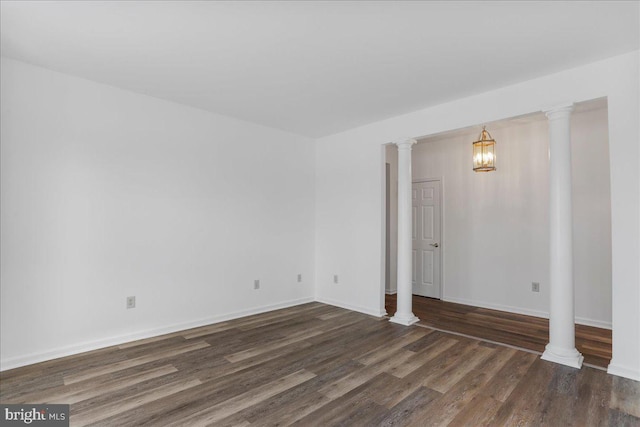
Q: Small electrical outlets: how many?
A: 5